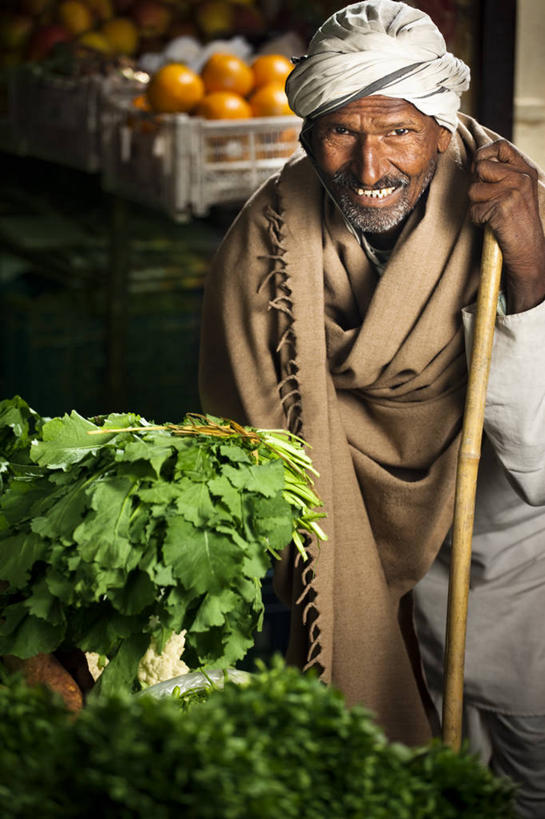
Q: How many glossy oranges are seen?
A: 5